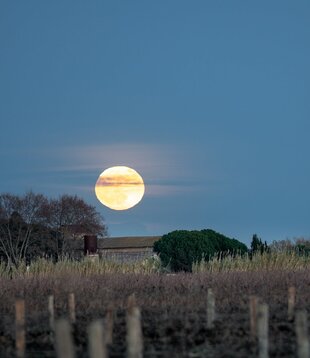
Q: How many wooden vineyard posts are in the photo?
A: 13